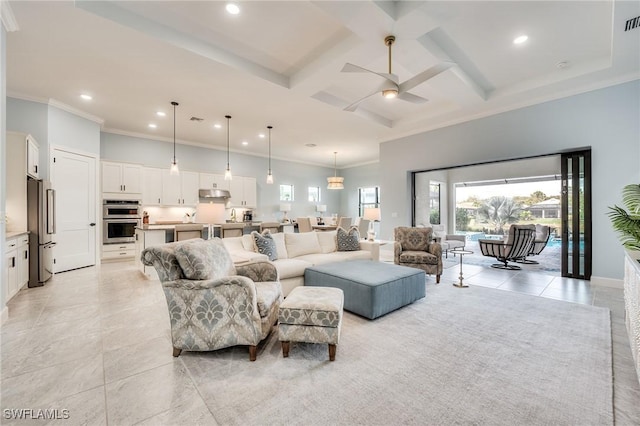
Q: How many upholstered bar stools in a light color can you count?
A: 3